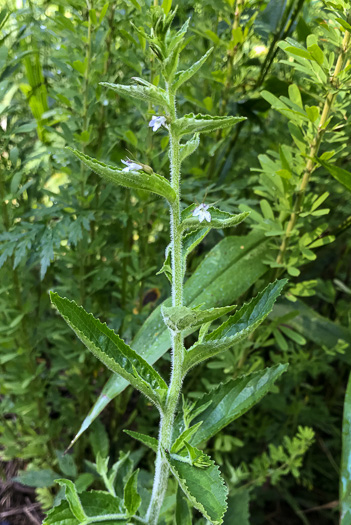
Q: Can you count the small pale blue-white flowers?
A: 3